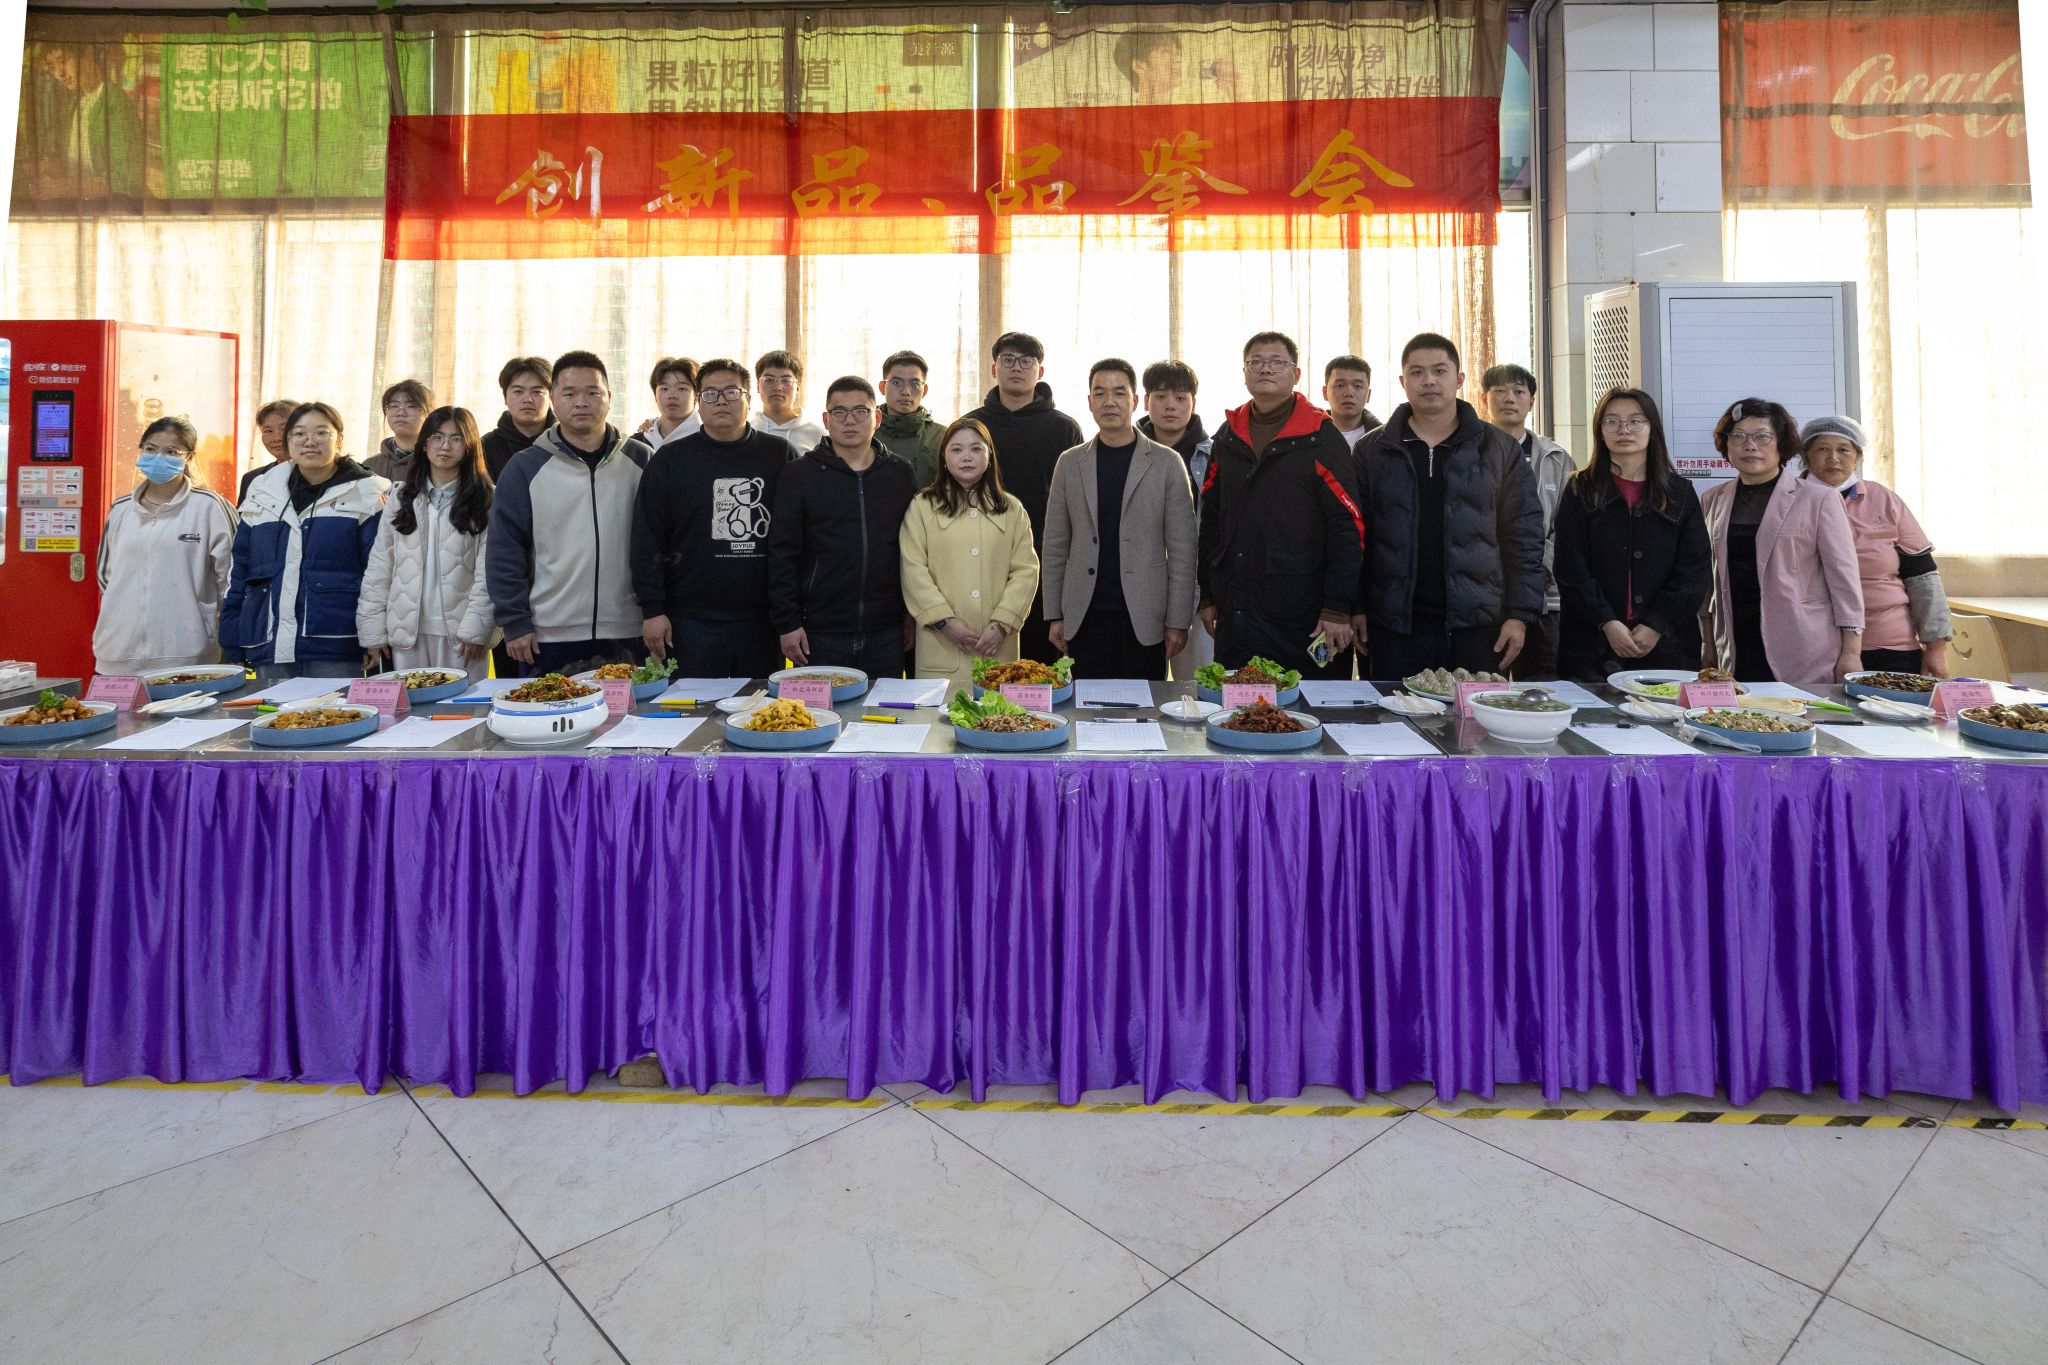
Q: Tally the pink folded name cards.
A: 9